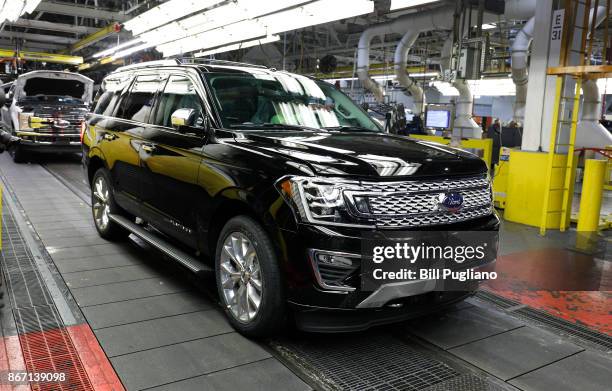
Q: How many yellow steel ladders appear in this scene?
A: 1